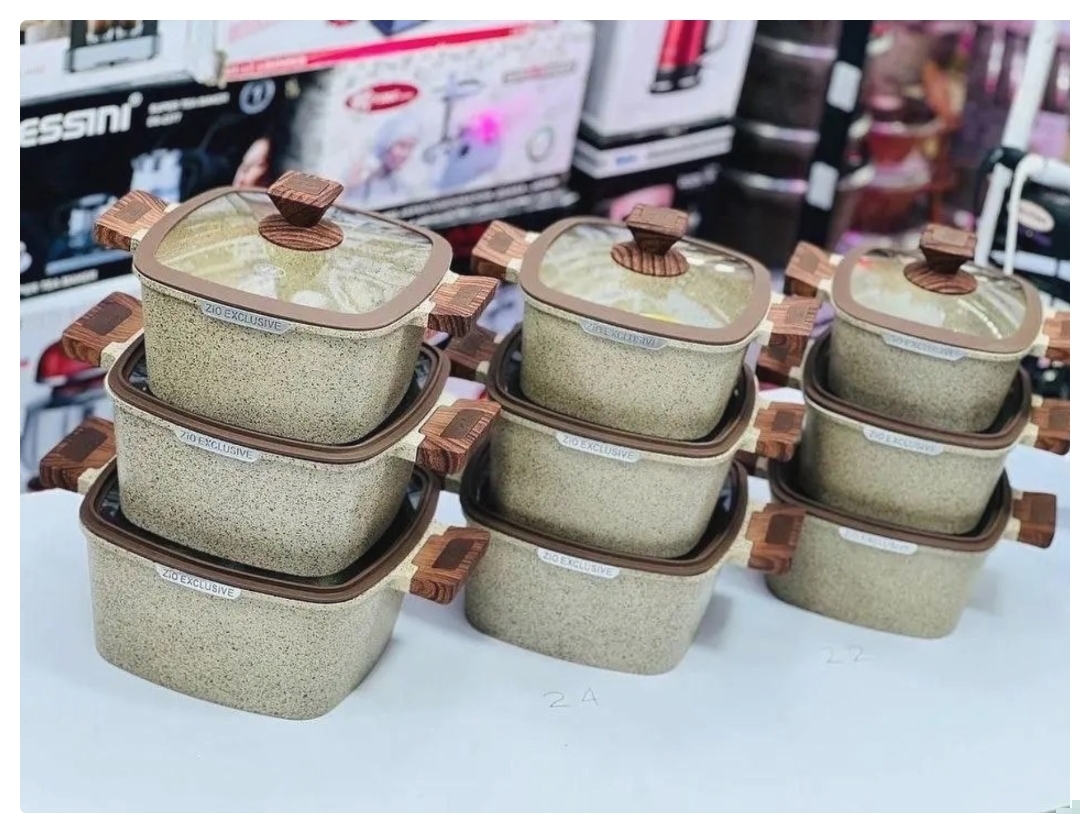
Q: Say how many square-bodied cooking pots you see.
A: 9